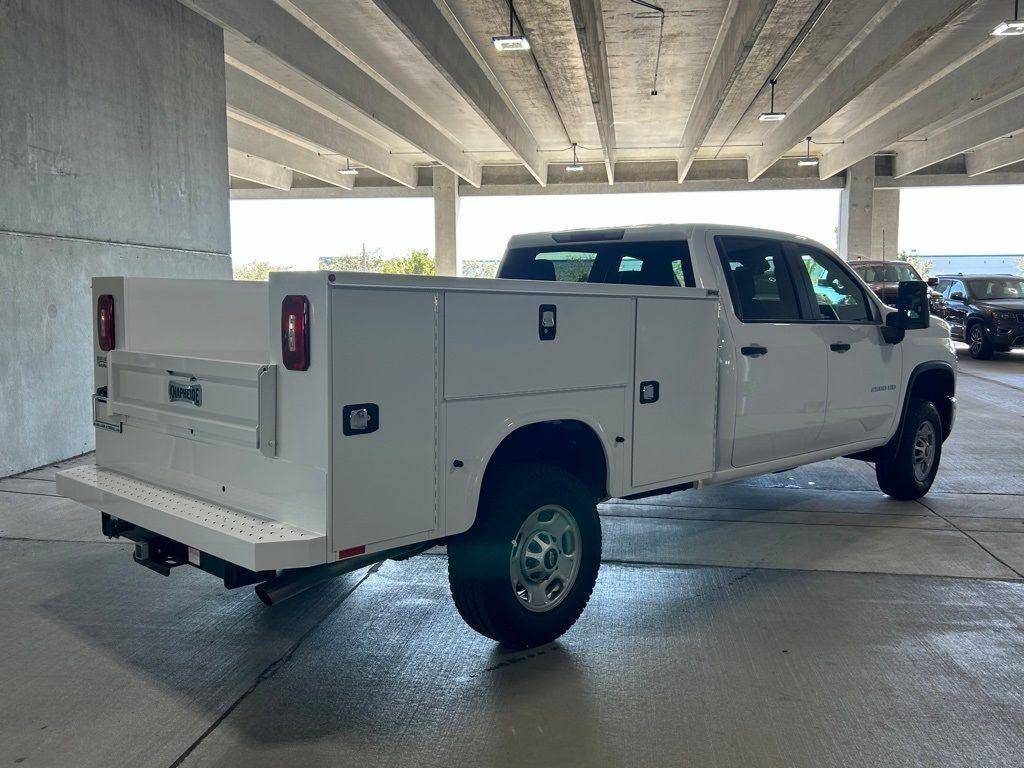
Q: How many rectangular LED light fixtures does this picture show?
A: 6